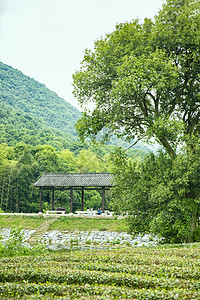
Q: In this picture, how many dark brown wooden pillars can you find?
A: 5